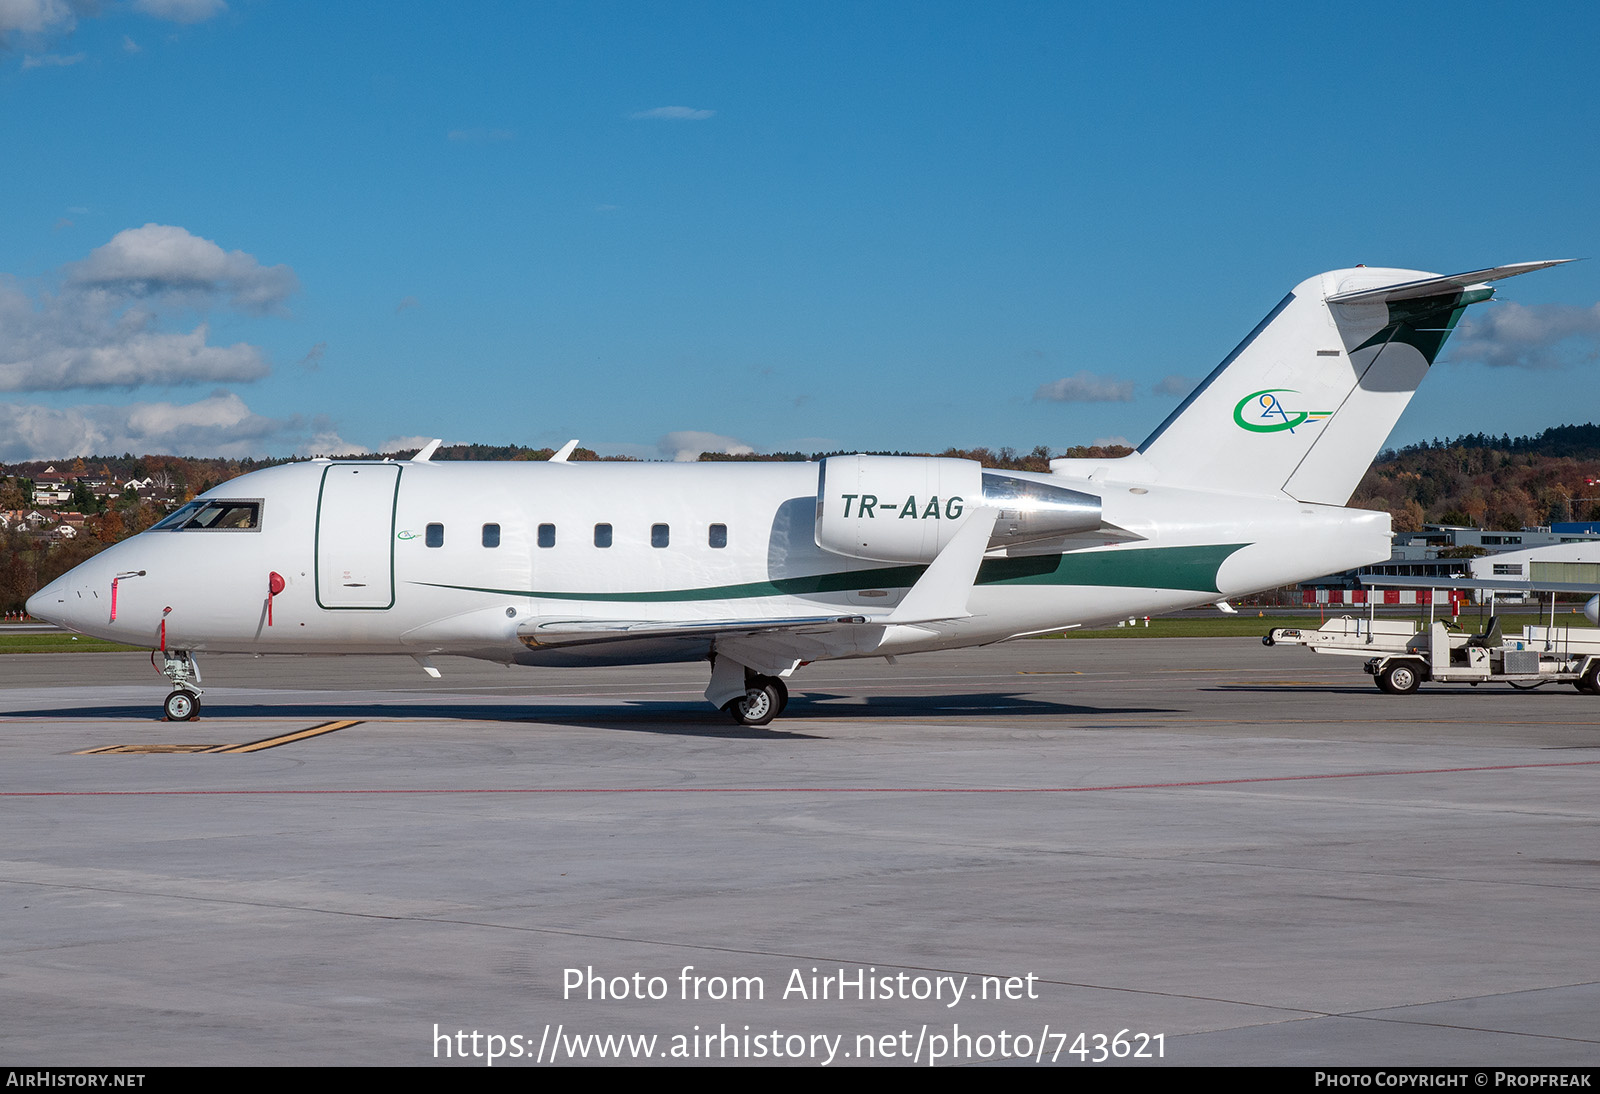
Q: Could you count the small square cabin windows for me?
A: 6